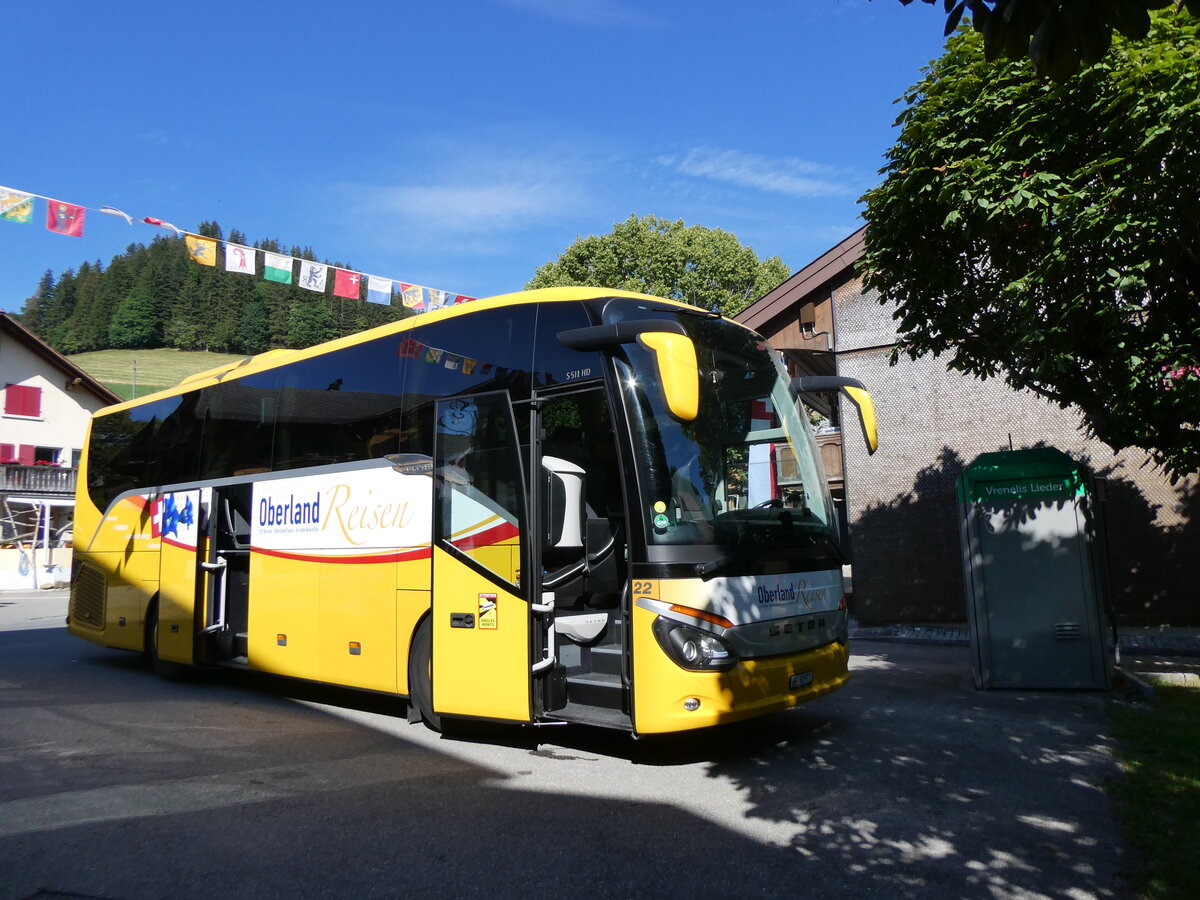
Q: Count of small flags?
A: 13